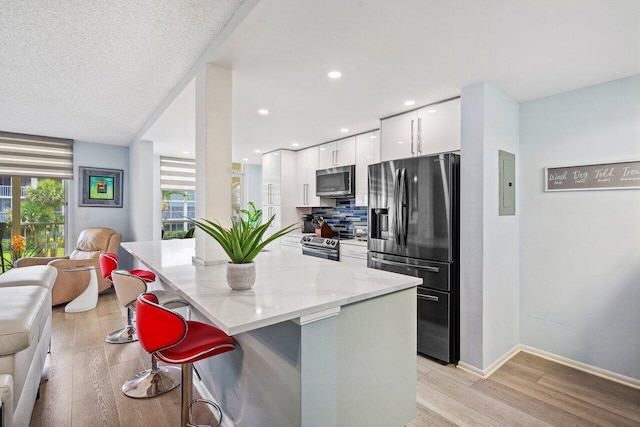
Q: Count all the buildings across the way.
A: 1